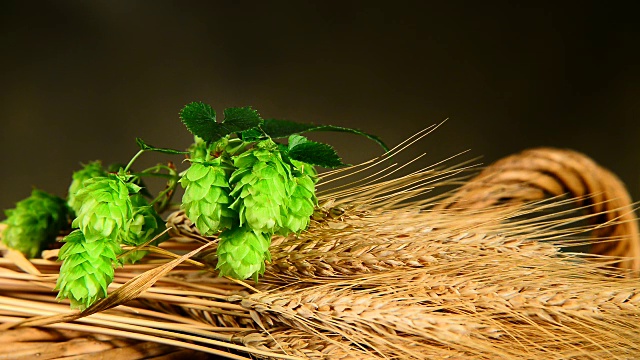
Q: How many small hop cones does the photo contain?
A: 9